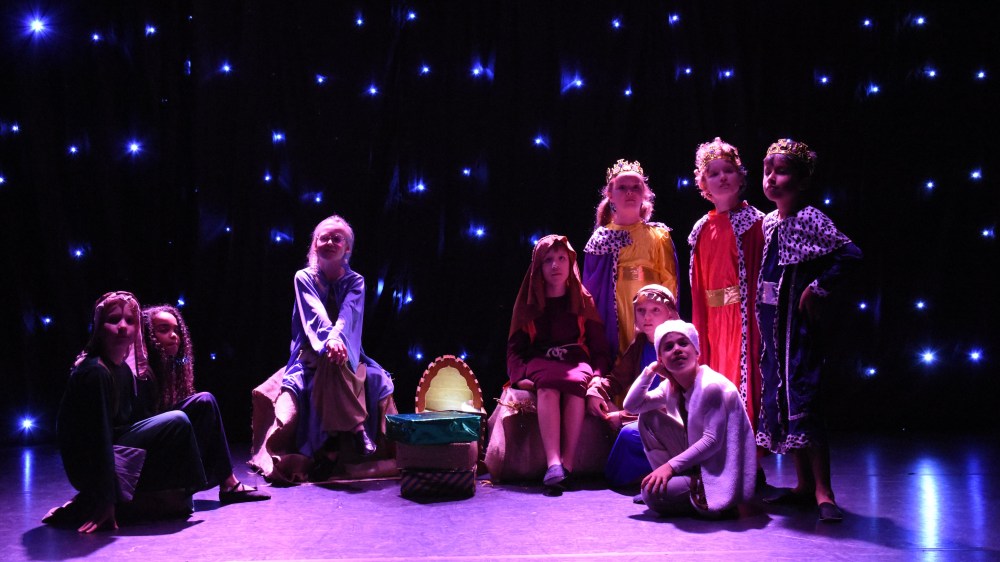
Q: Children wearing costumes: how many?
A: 9